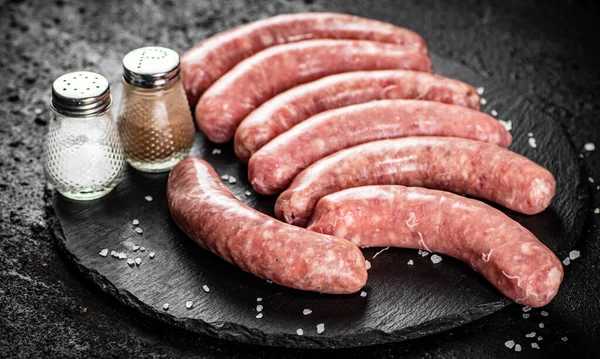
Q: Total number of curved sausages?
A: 7